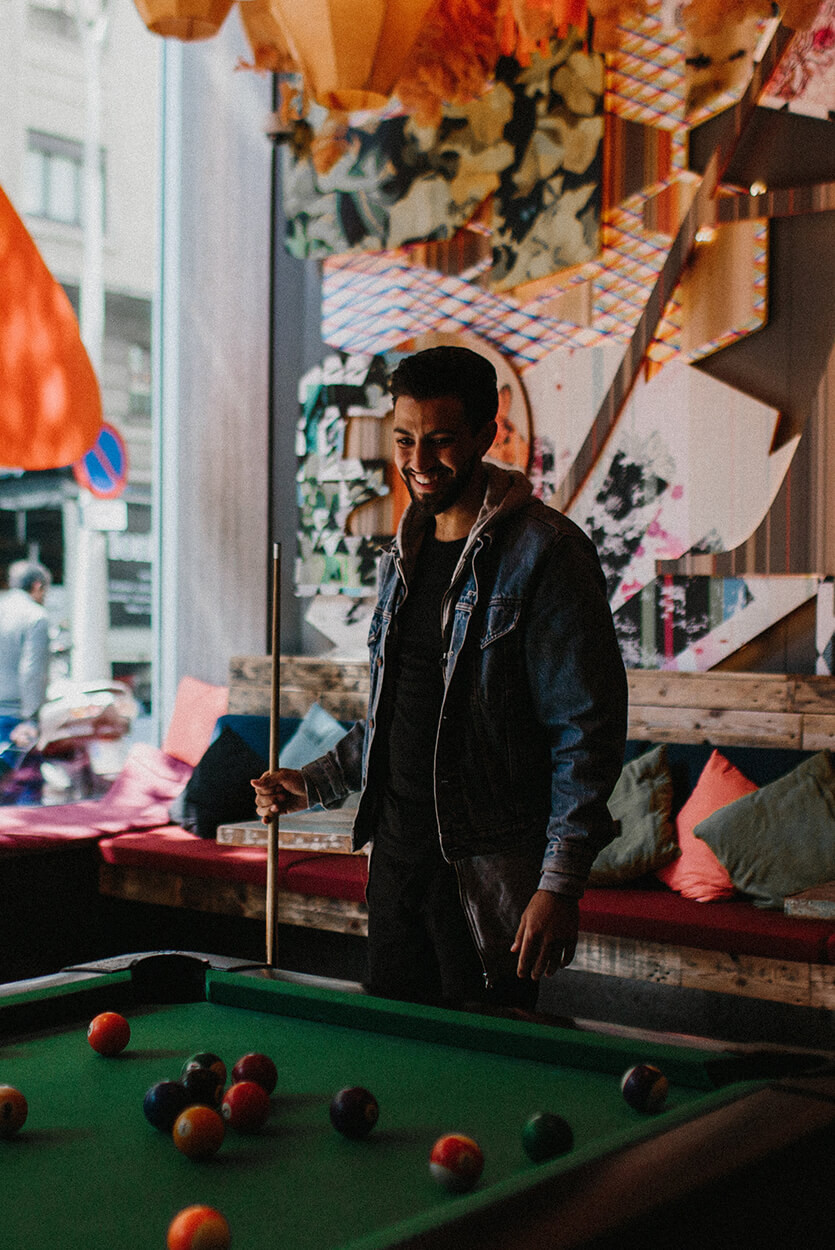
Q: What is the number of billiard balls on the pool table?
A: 13